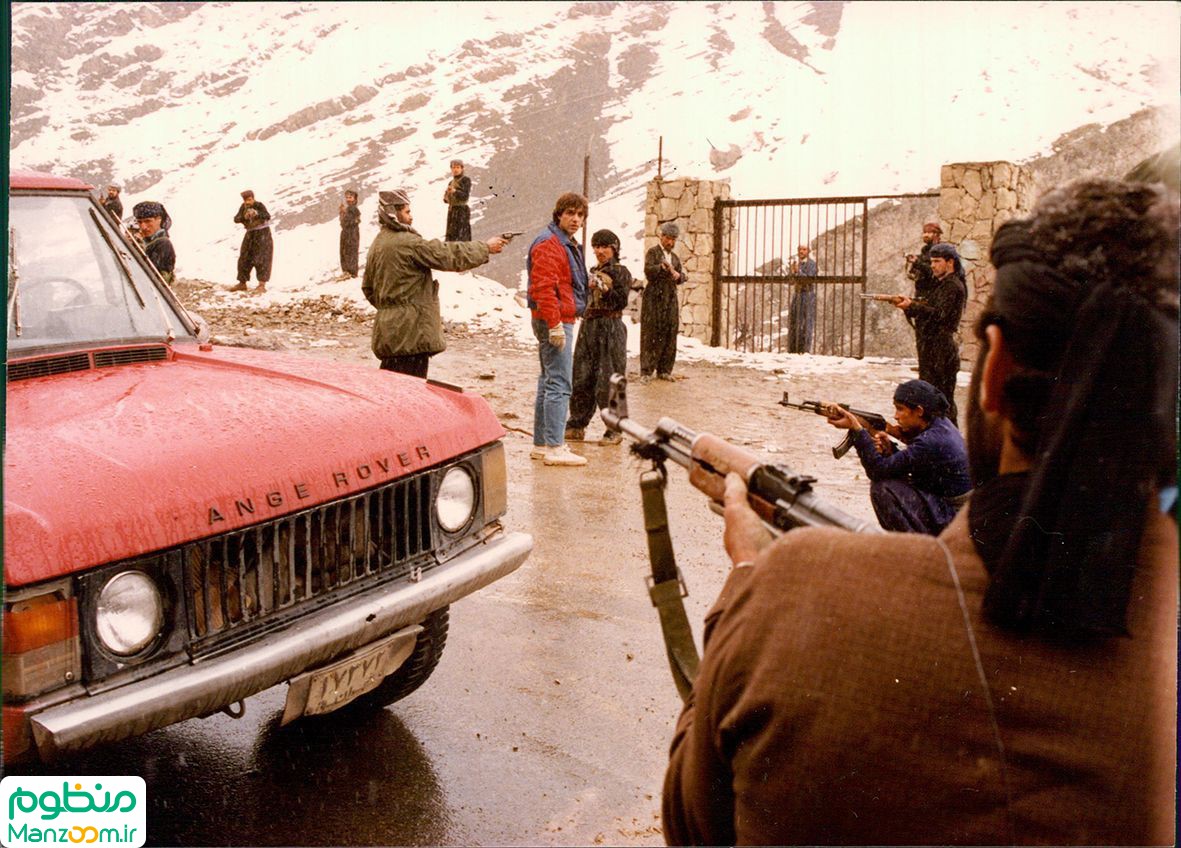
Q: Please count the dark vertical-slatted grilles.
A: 1